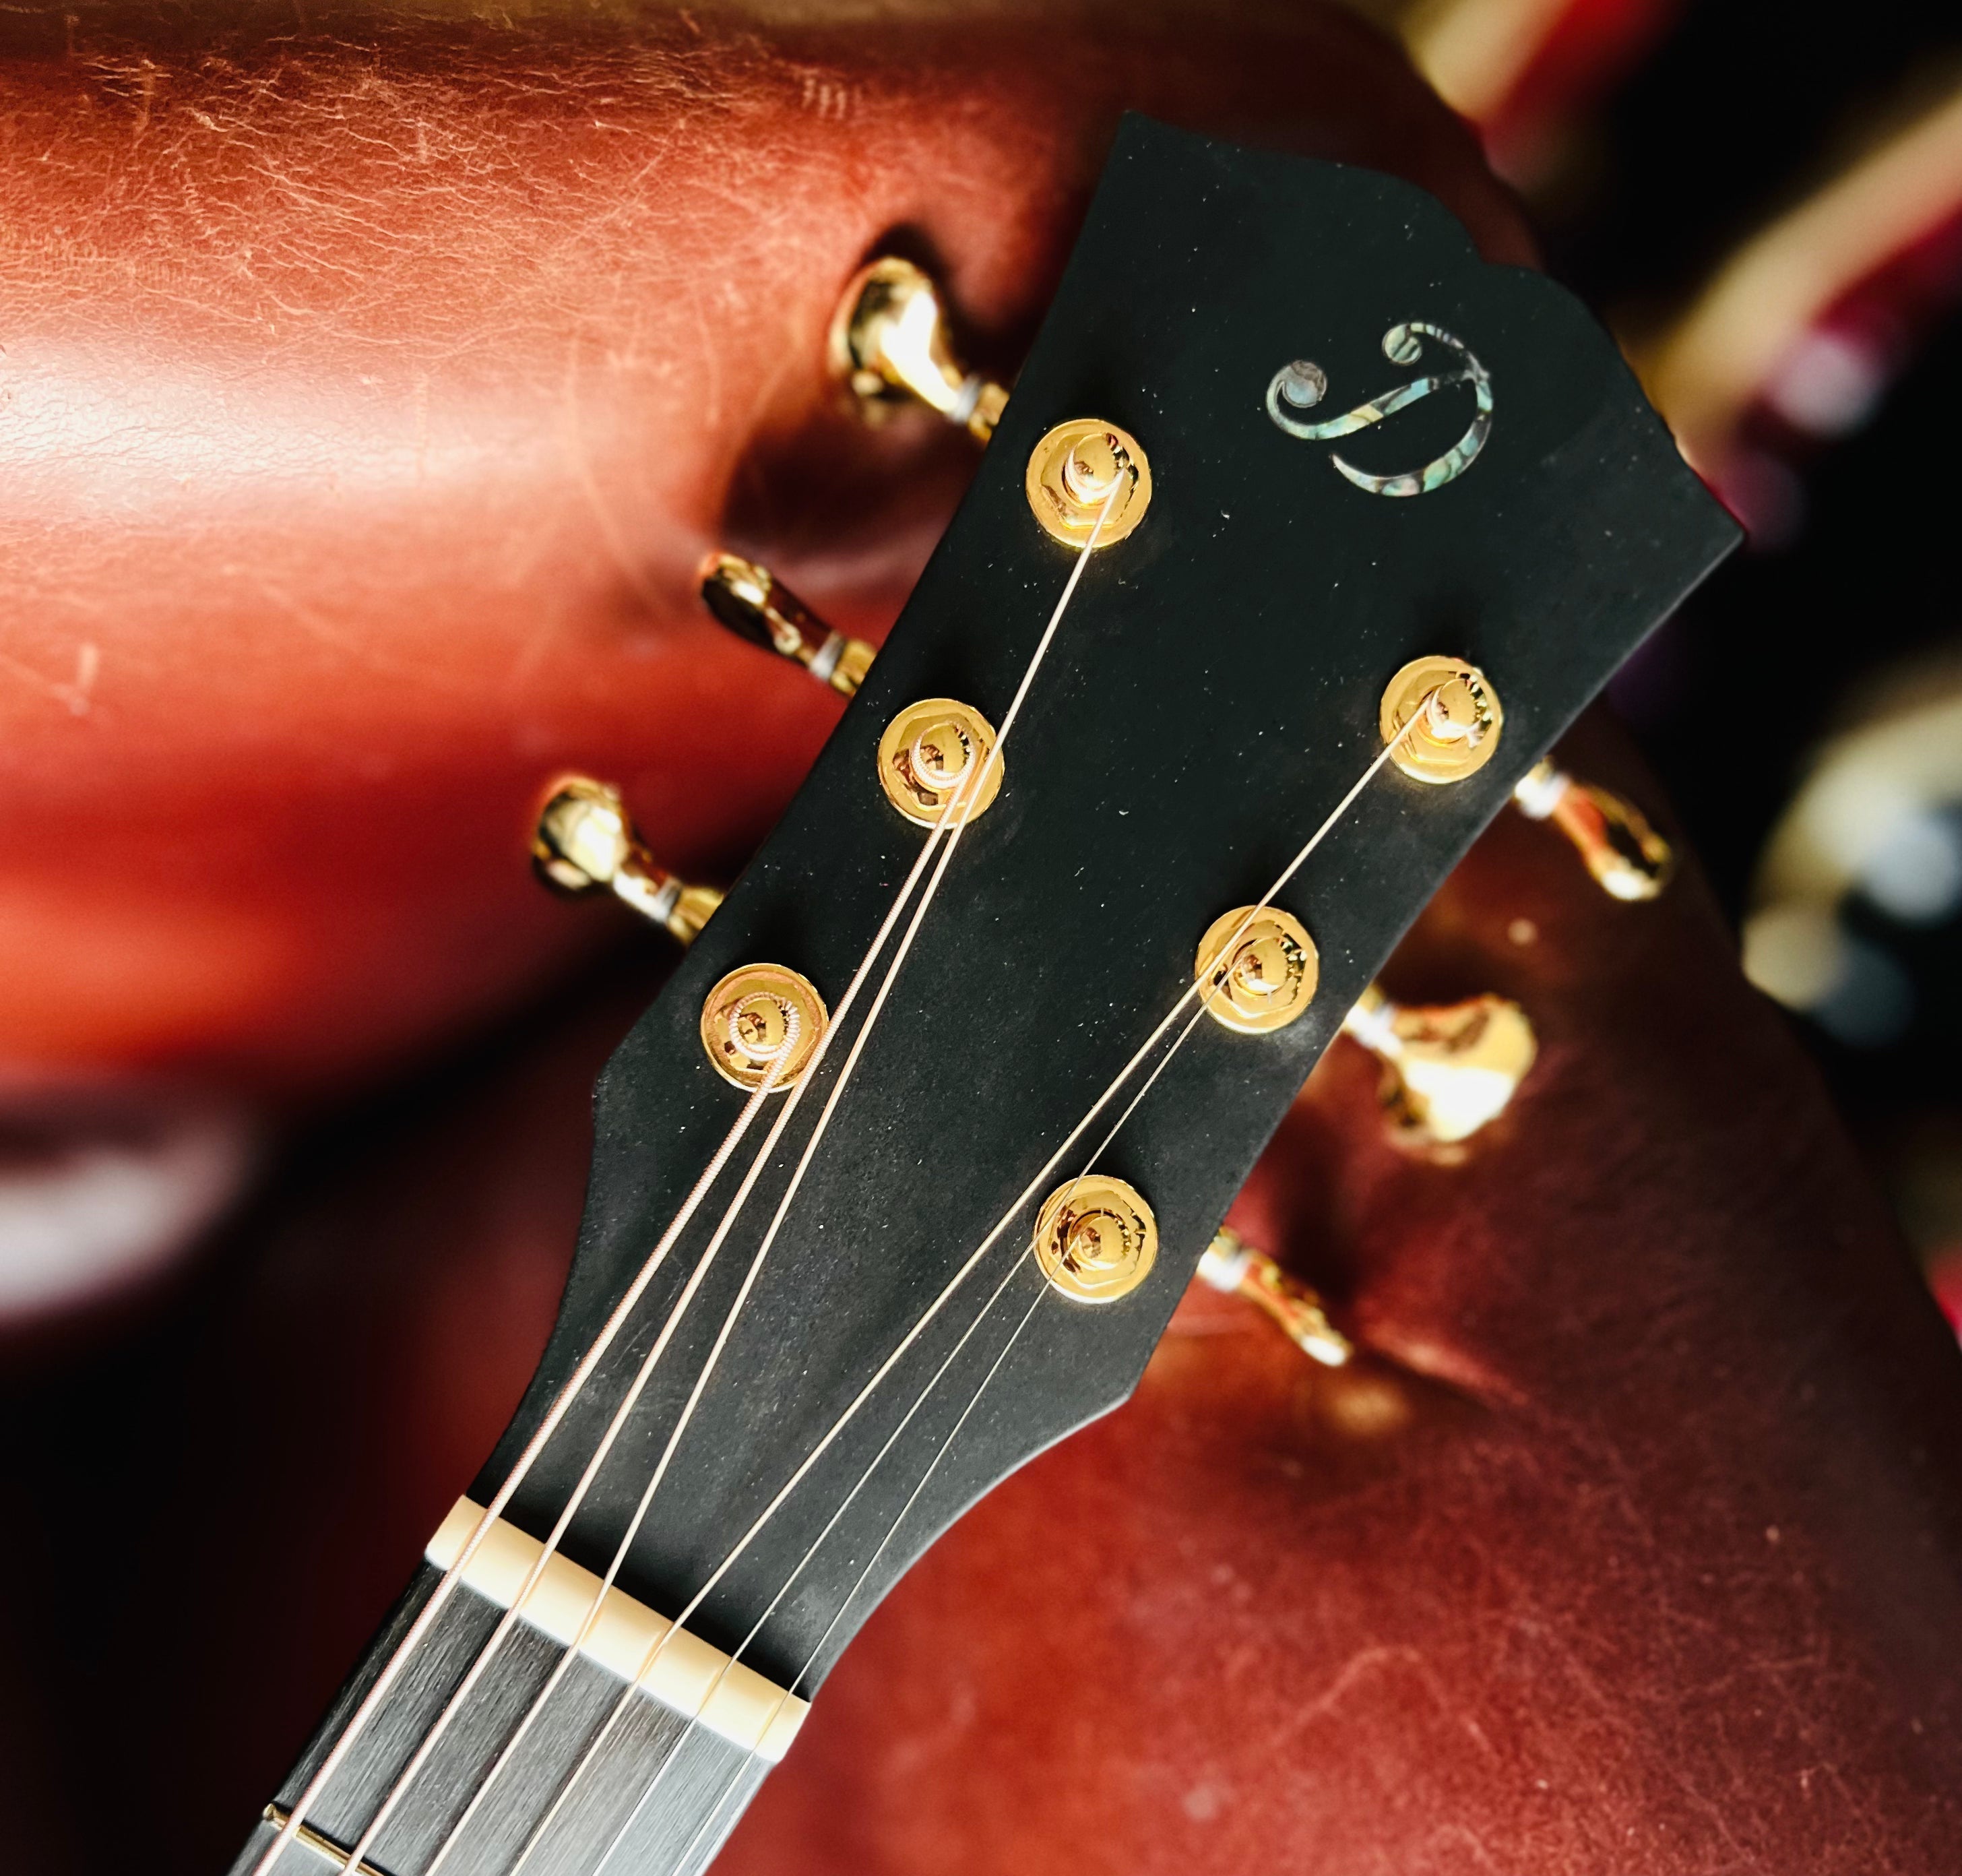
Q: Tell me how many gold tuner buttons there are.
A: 6